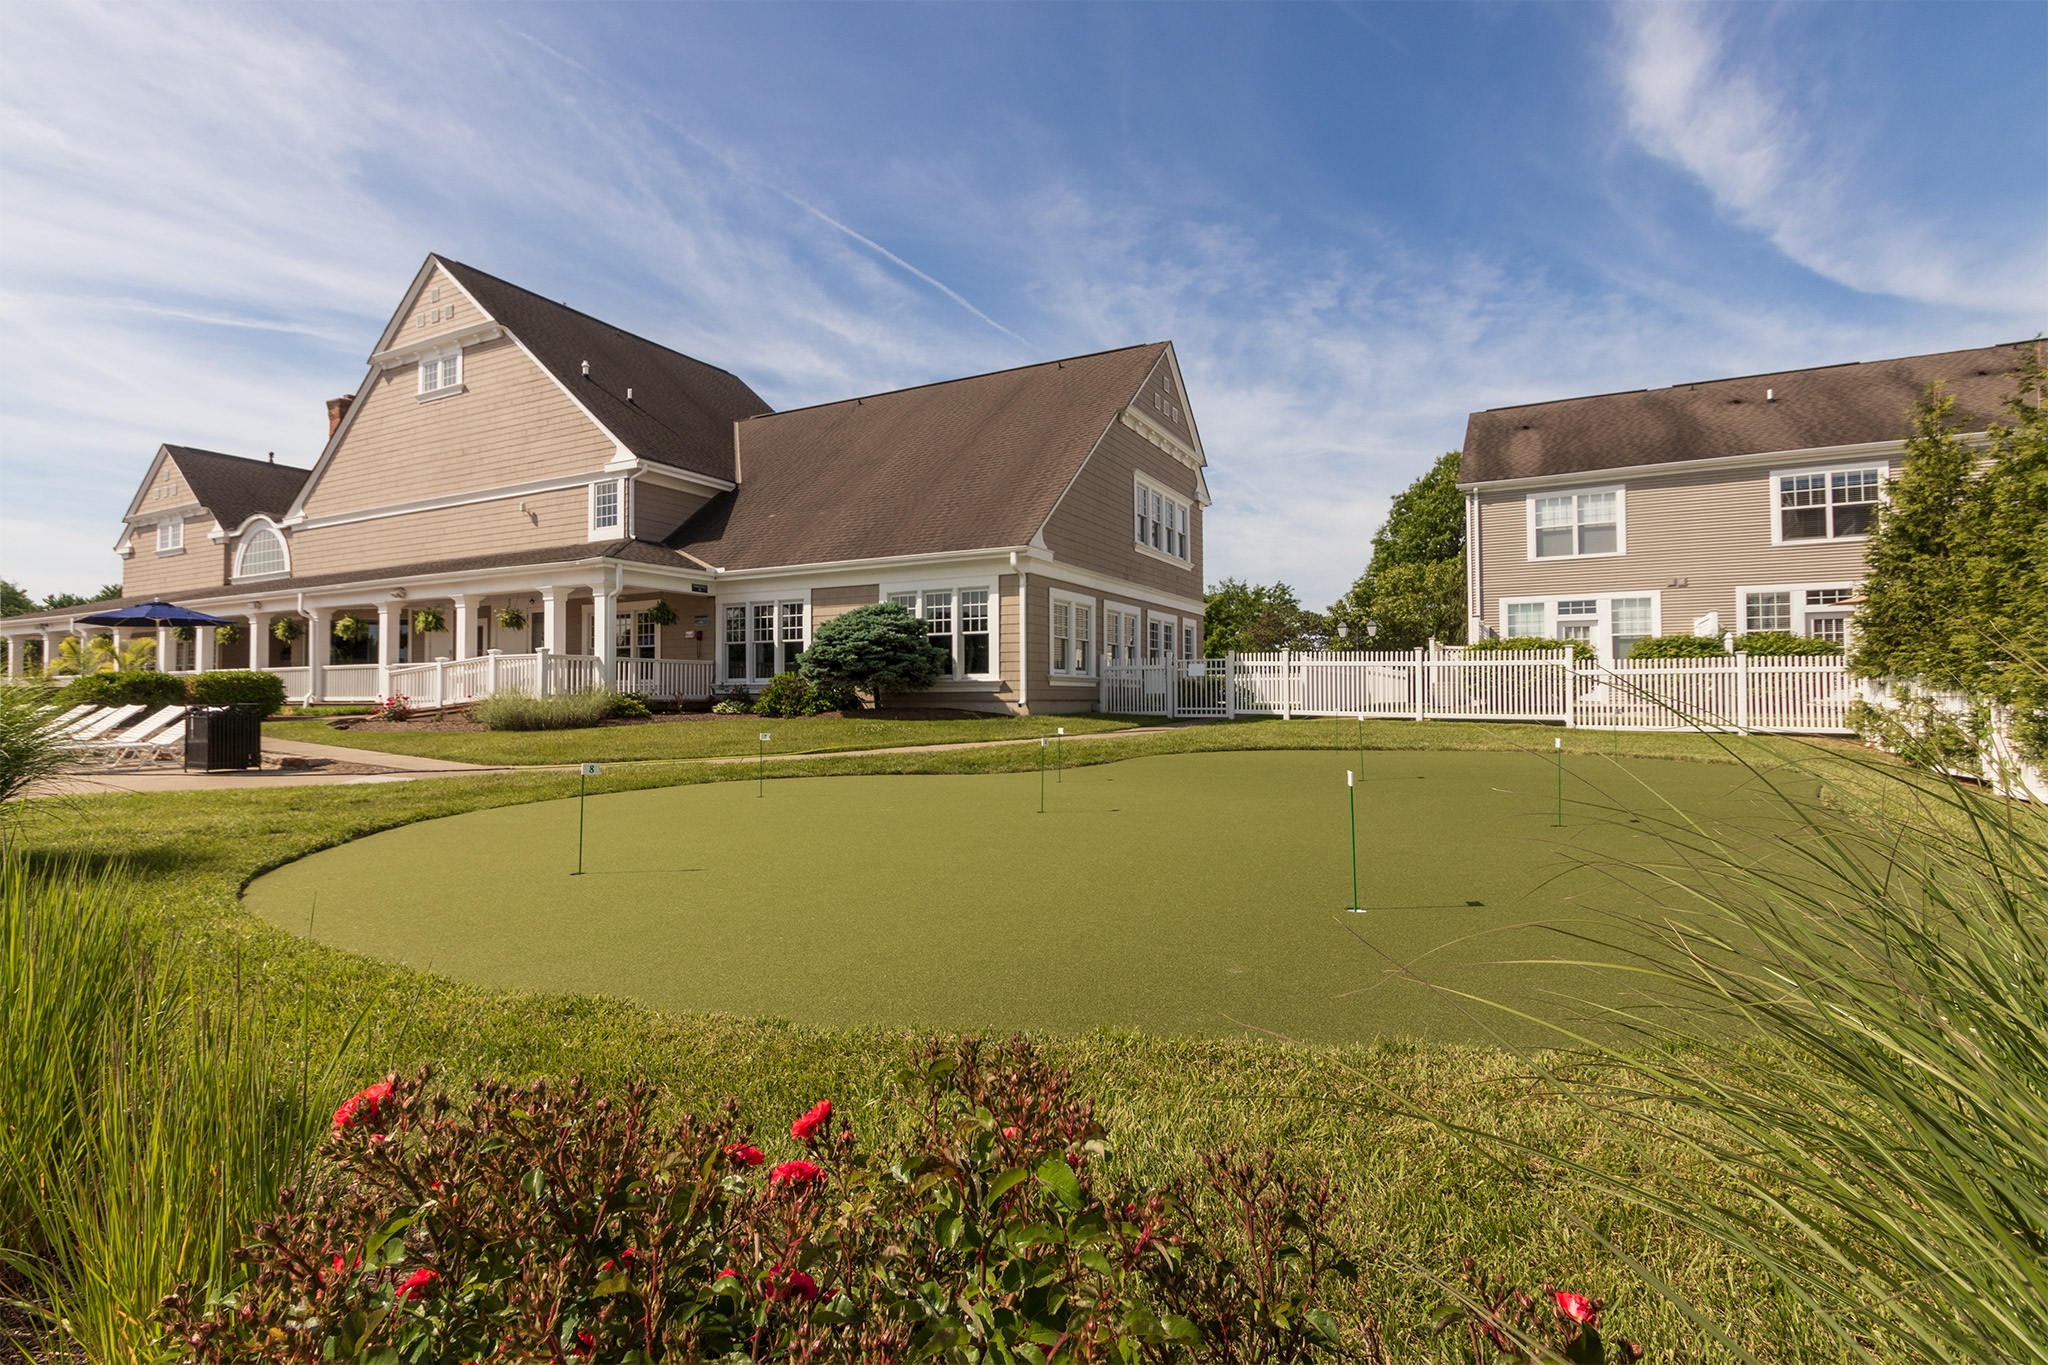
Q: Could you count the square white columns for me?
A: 12